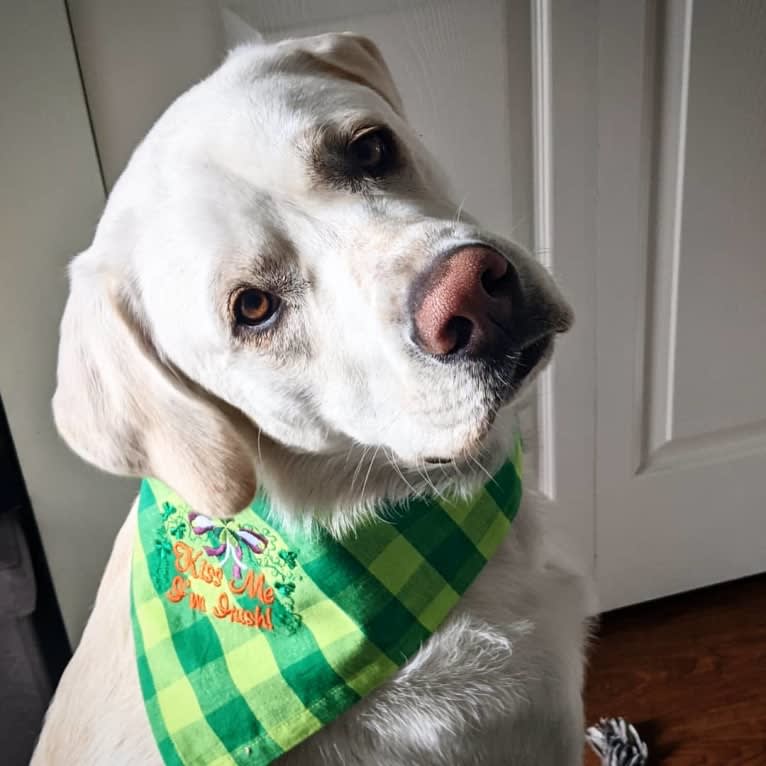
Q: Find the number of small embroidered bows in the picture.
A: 1